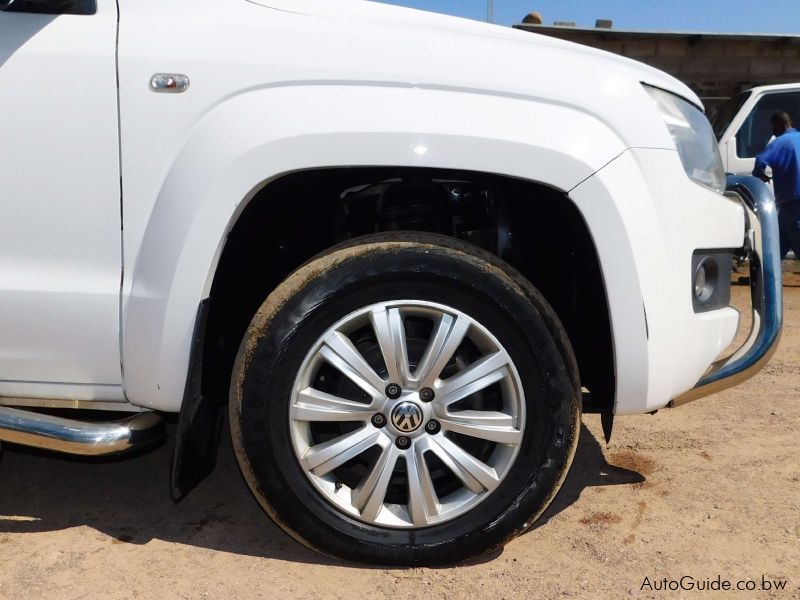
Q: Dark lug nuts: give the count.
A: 5